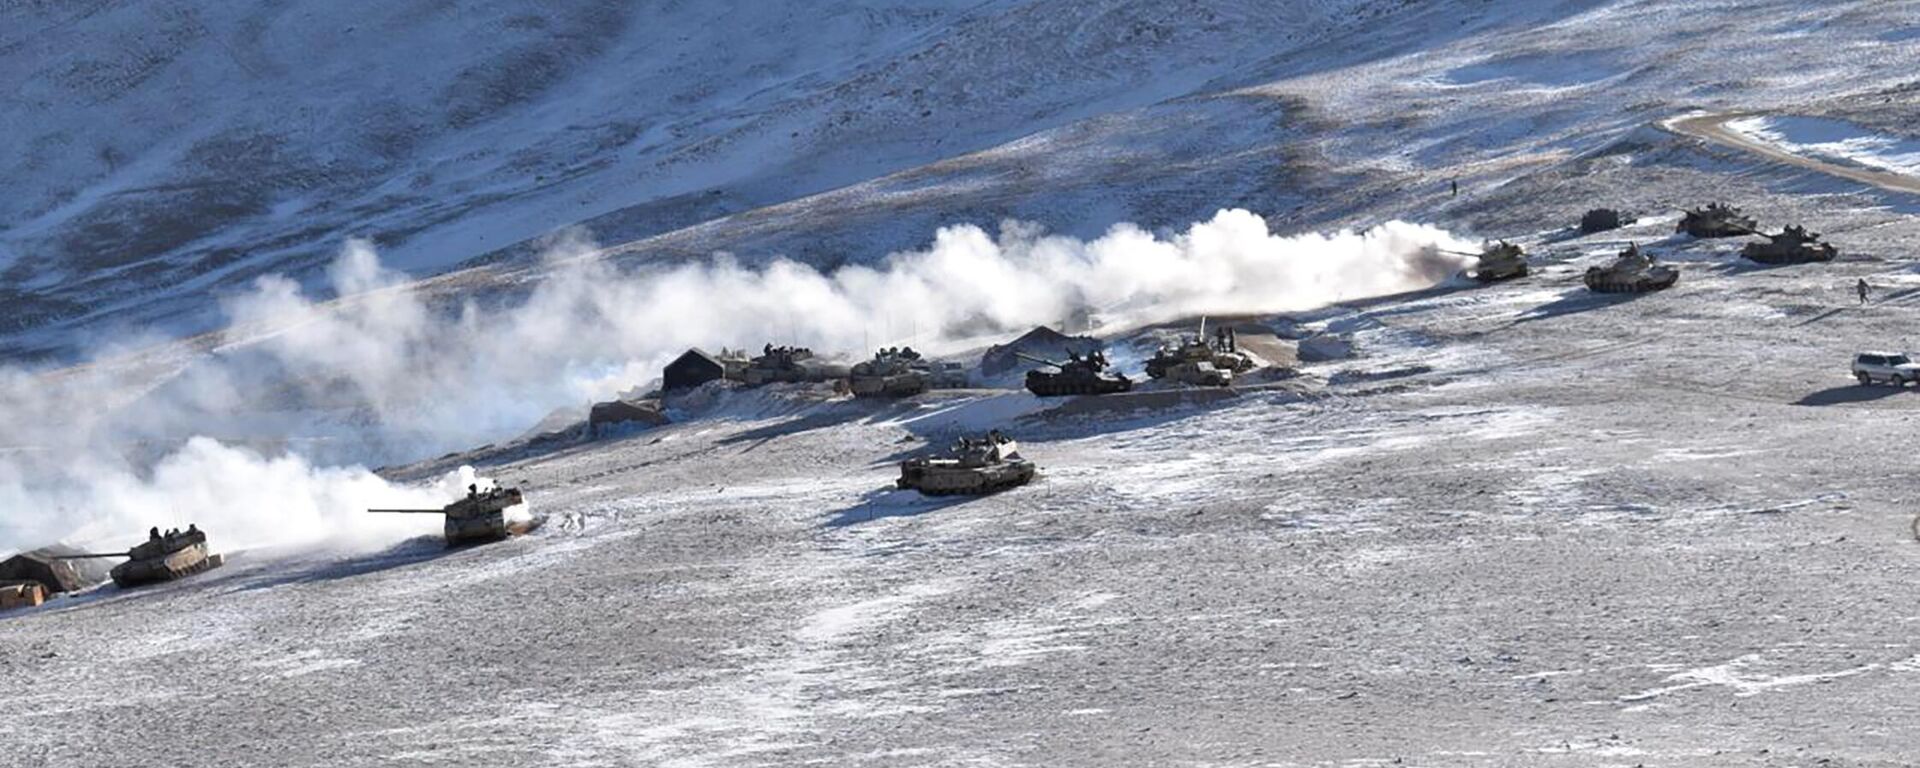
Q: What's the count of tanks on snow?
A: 11